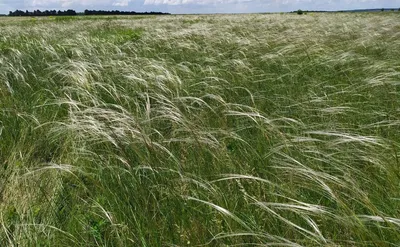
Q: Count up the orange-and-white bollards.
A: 0